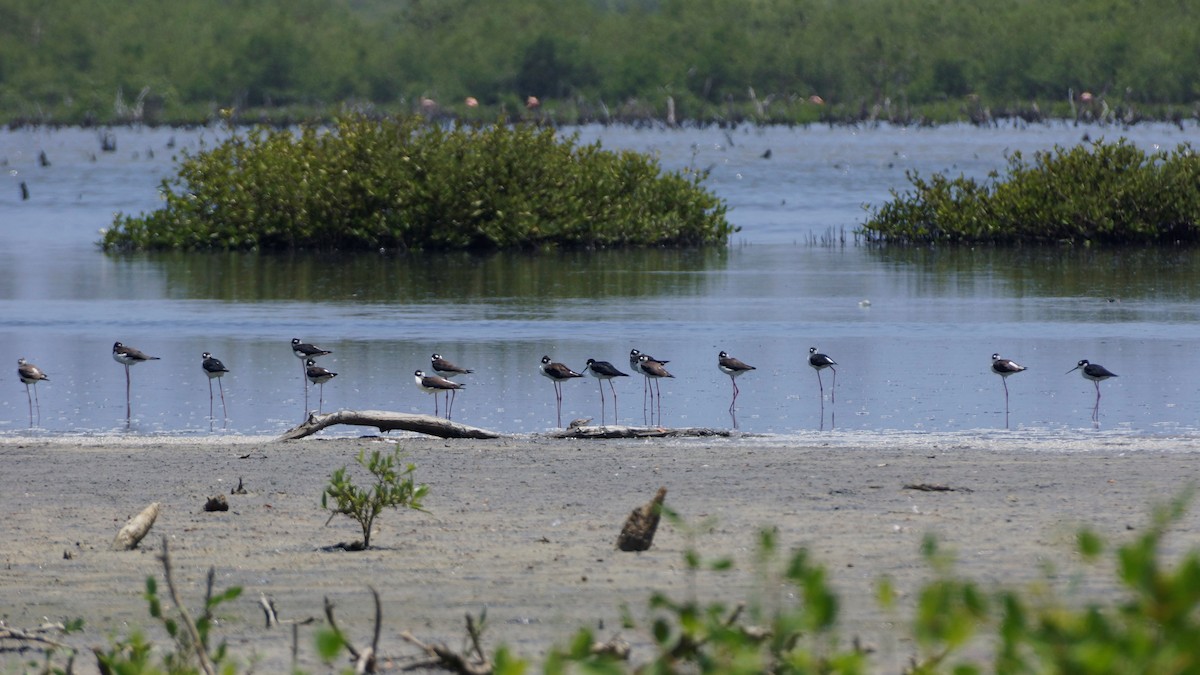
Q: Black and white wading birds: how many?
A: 15